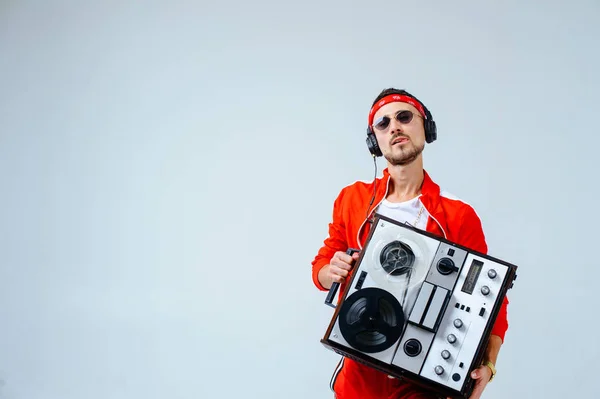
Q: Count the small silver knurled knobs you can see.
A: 6